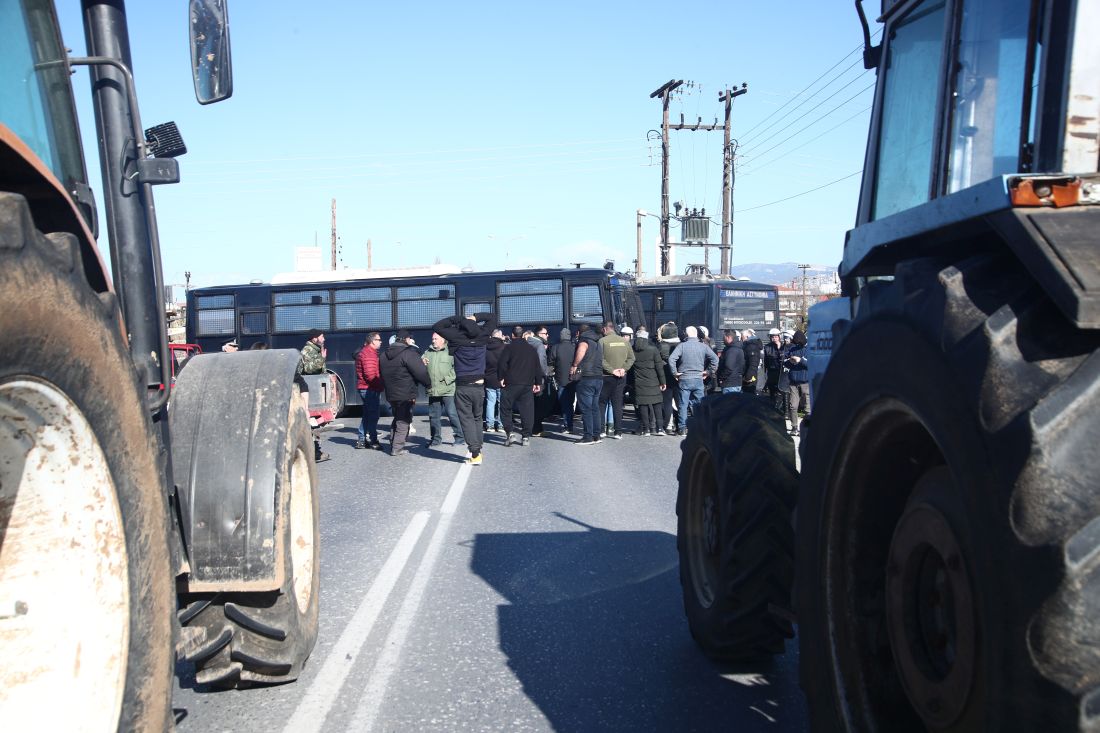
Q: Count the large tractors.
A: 2